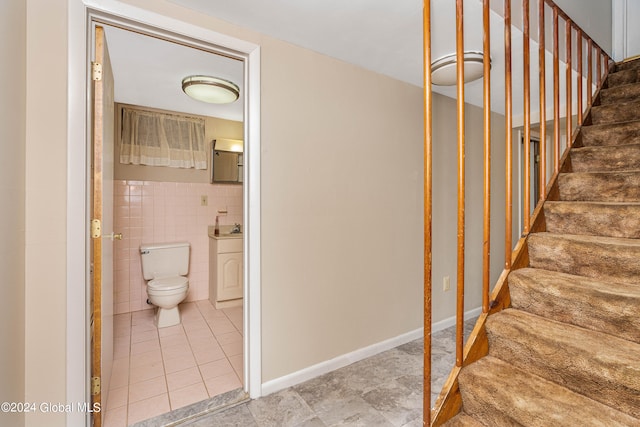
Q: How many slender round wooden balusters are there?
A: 12